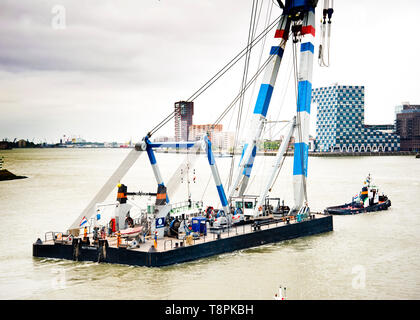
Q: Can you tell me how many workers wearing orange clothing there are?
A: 3